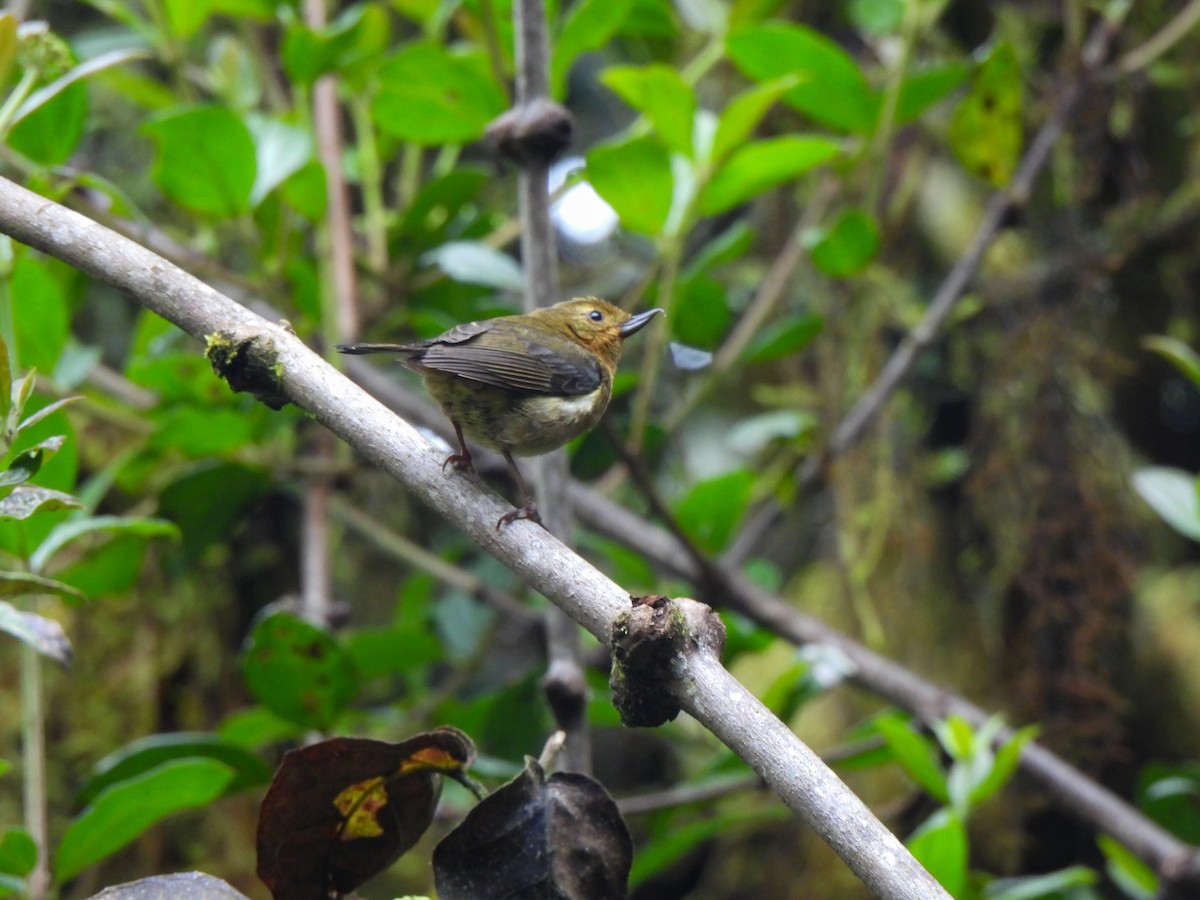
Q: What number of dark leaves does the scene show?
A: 2